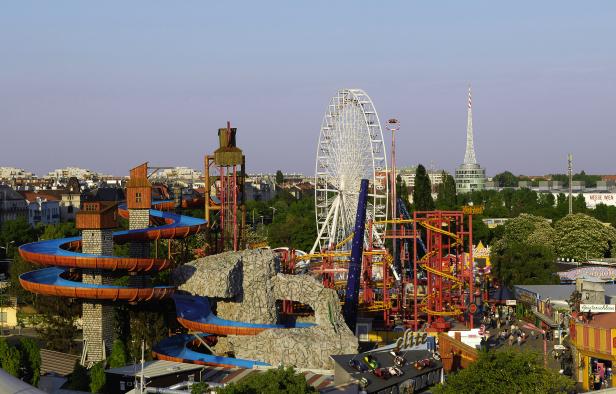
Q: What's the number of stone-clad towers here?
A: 2